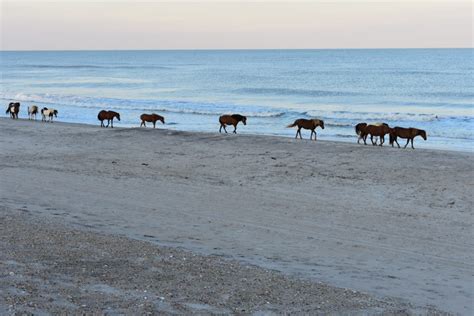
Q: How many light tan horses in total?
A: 2